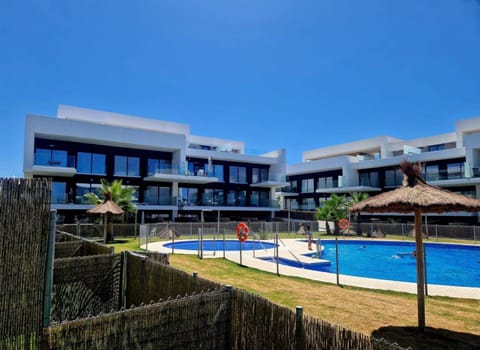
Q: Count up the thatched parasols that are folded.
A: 0